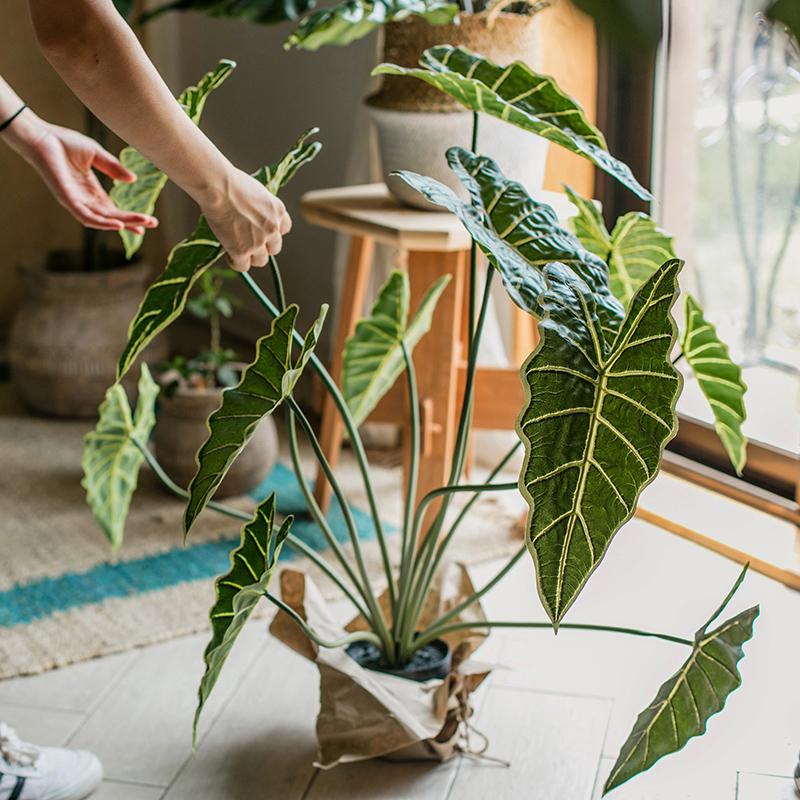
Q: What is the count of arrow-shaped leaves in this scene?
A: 12